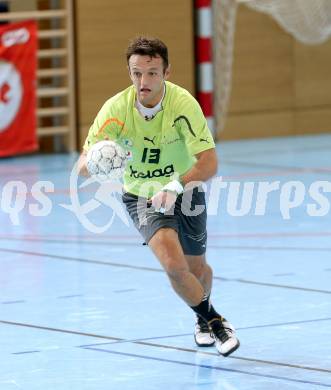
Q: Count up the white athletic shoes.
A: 2